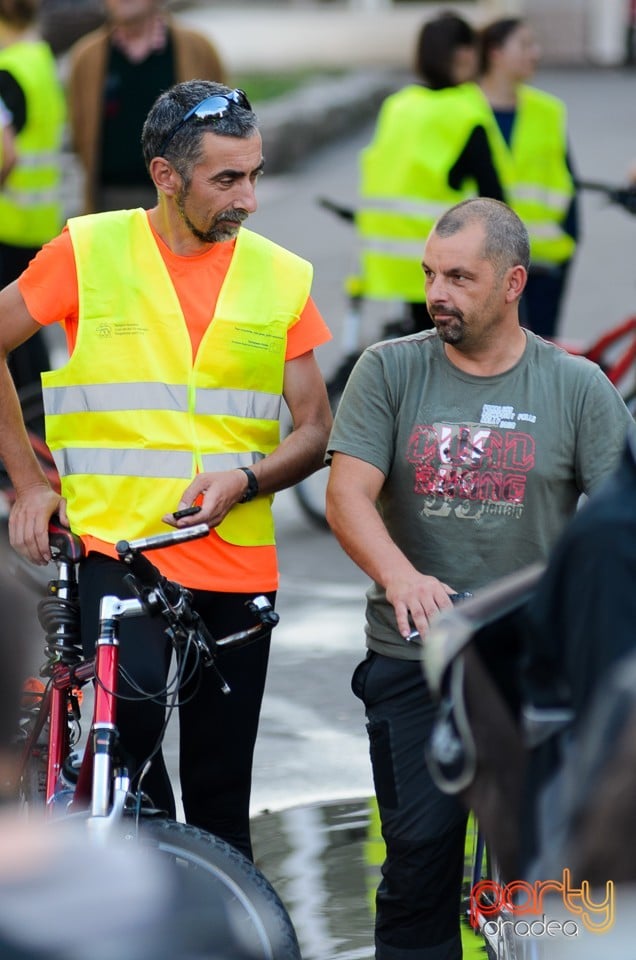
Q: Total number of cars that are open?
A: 0